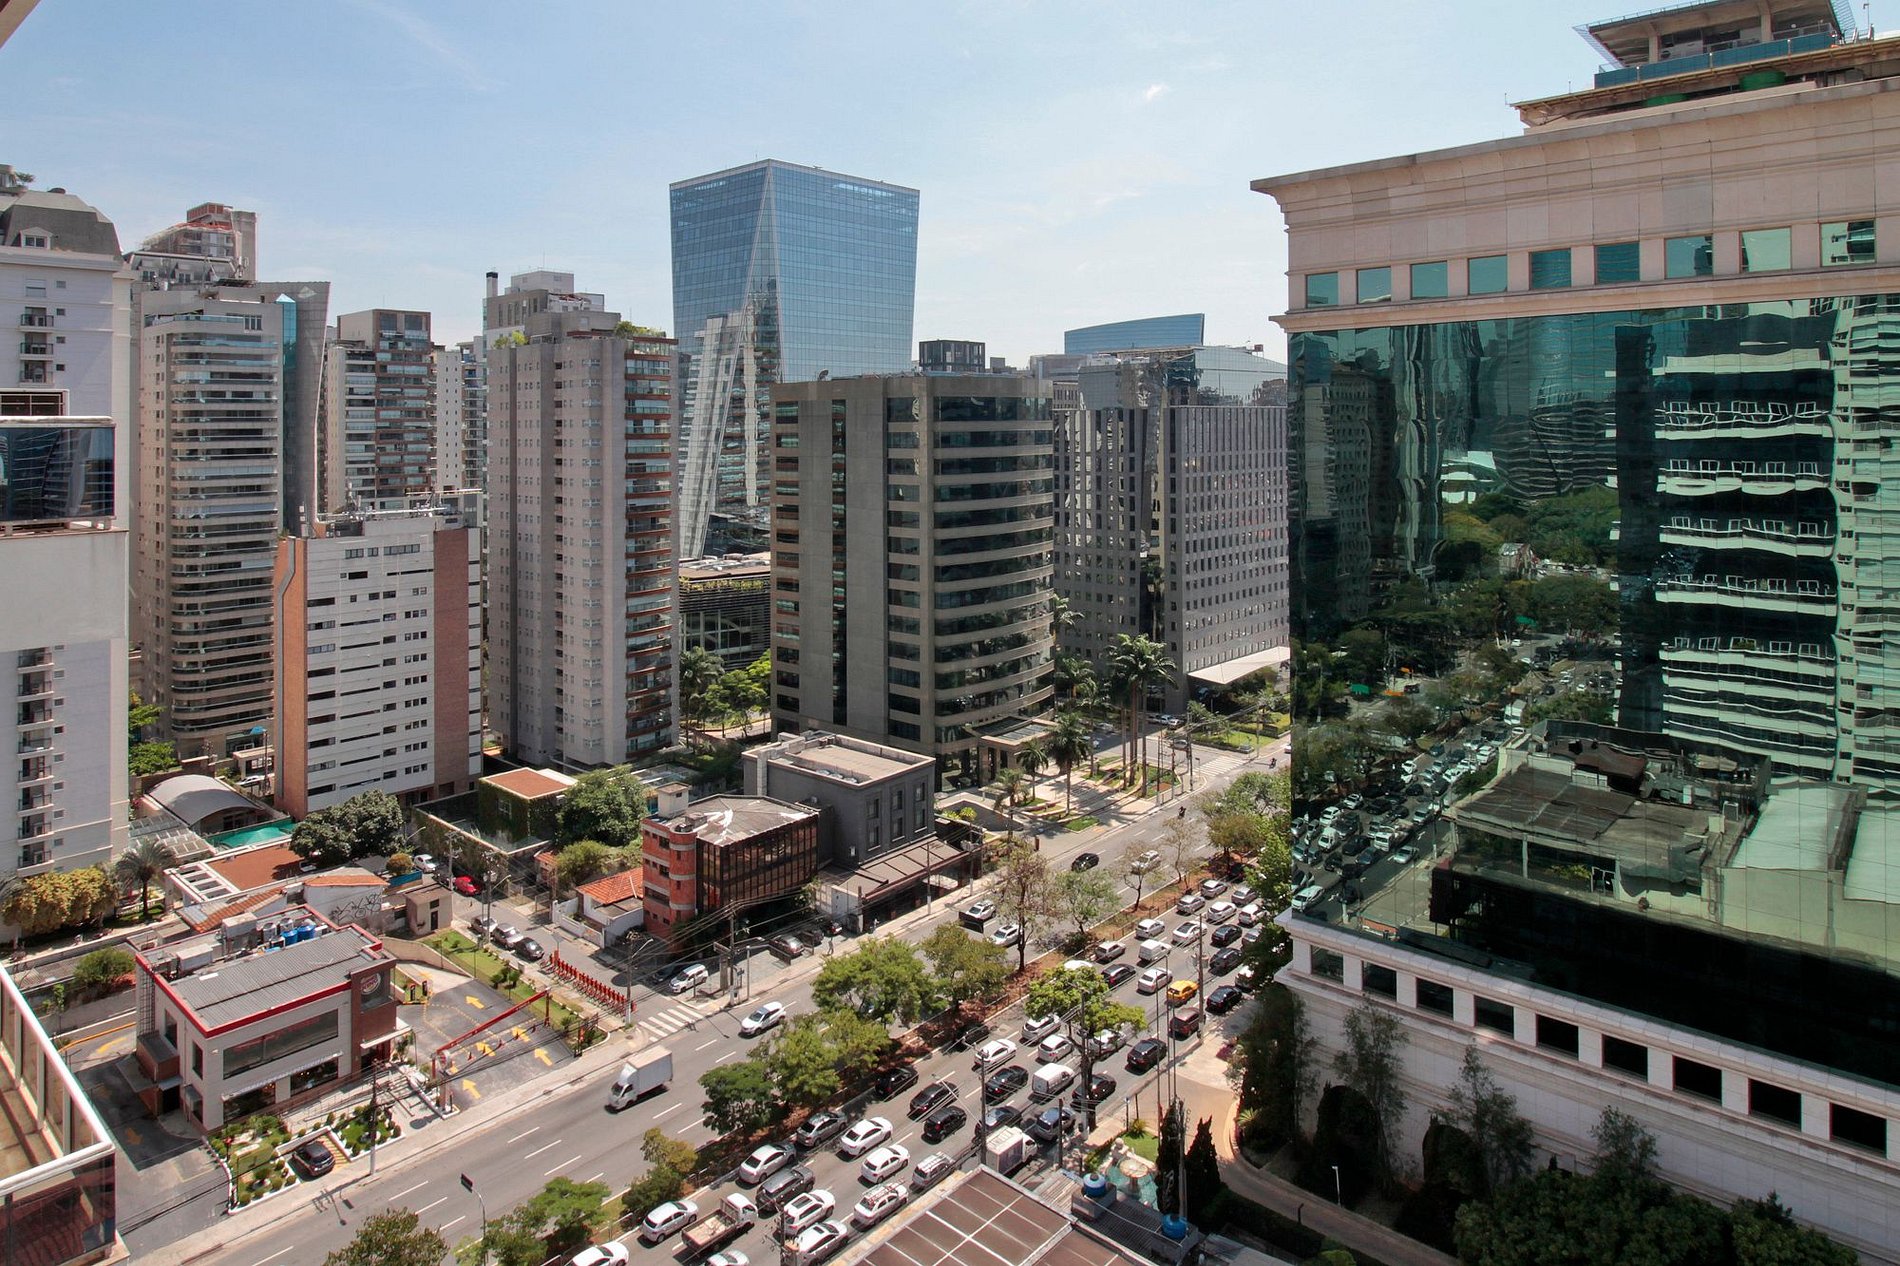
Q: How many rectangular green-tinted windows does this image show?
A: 9